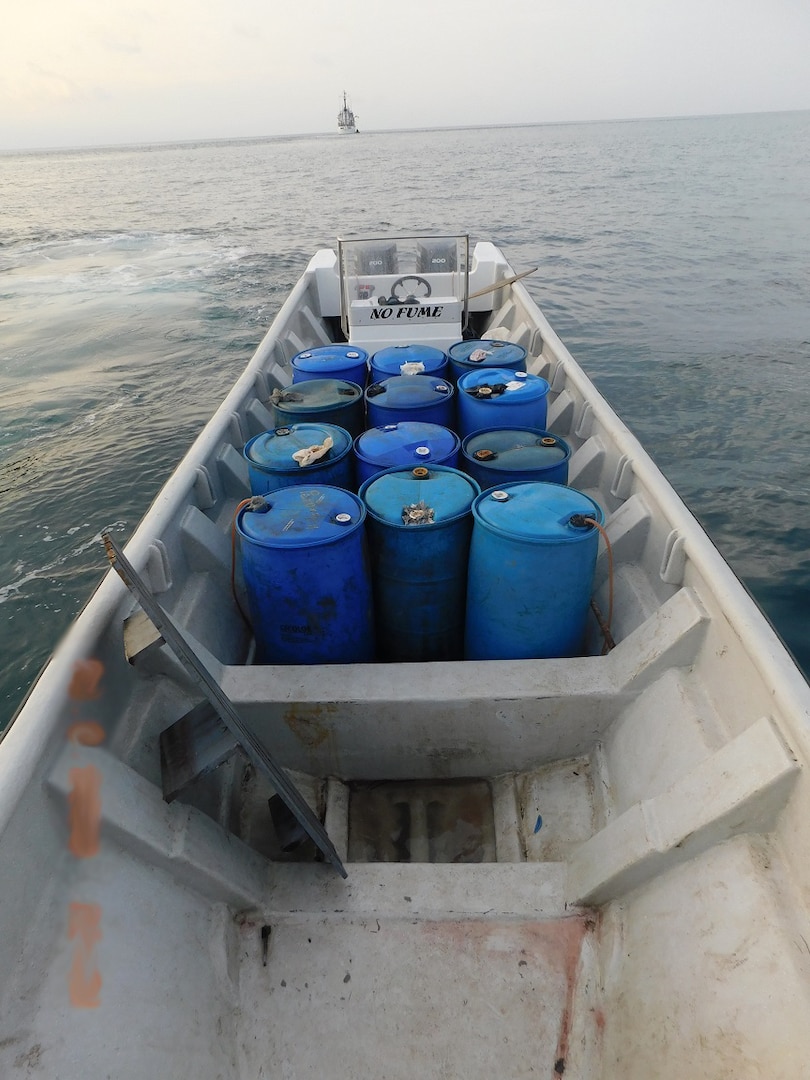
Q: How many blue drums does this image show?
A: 12